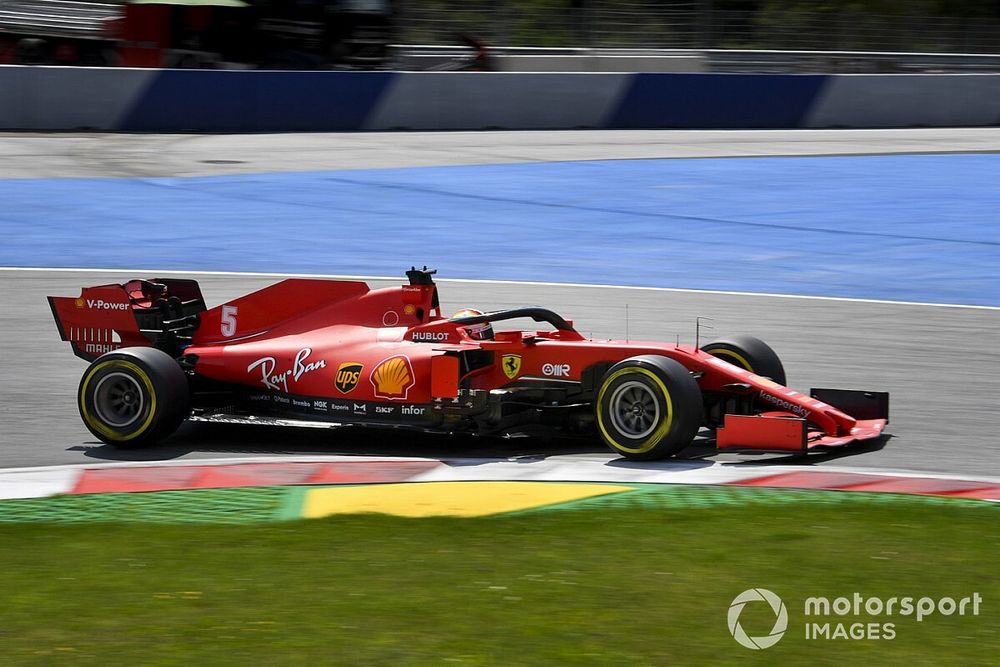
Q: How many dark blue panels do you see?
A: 2